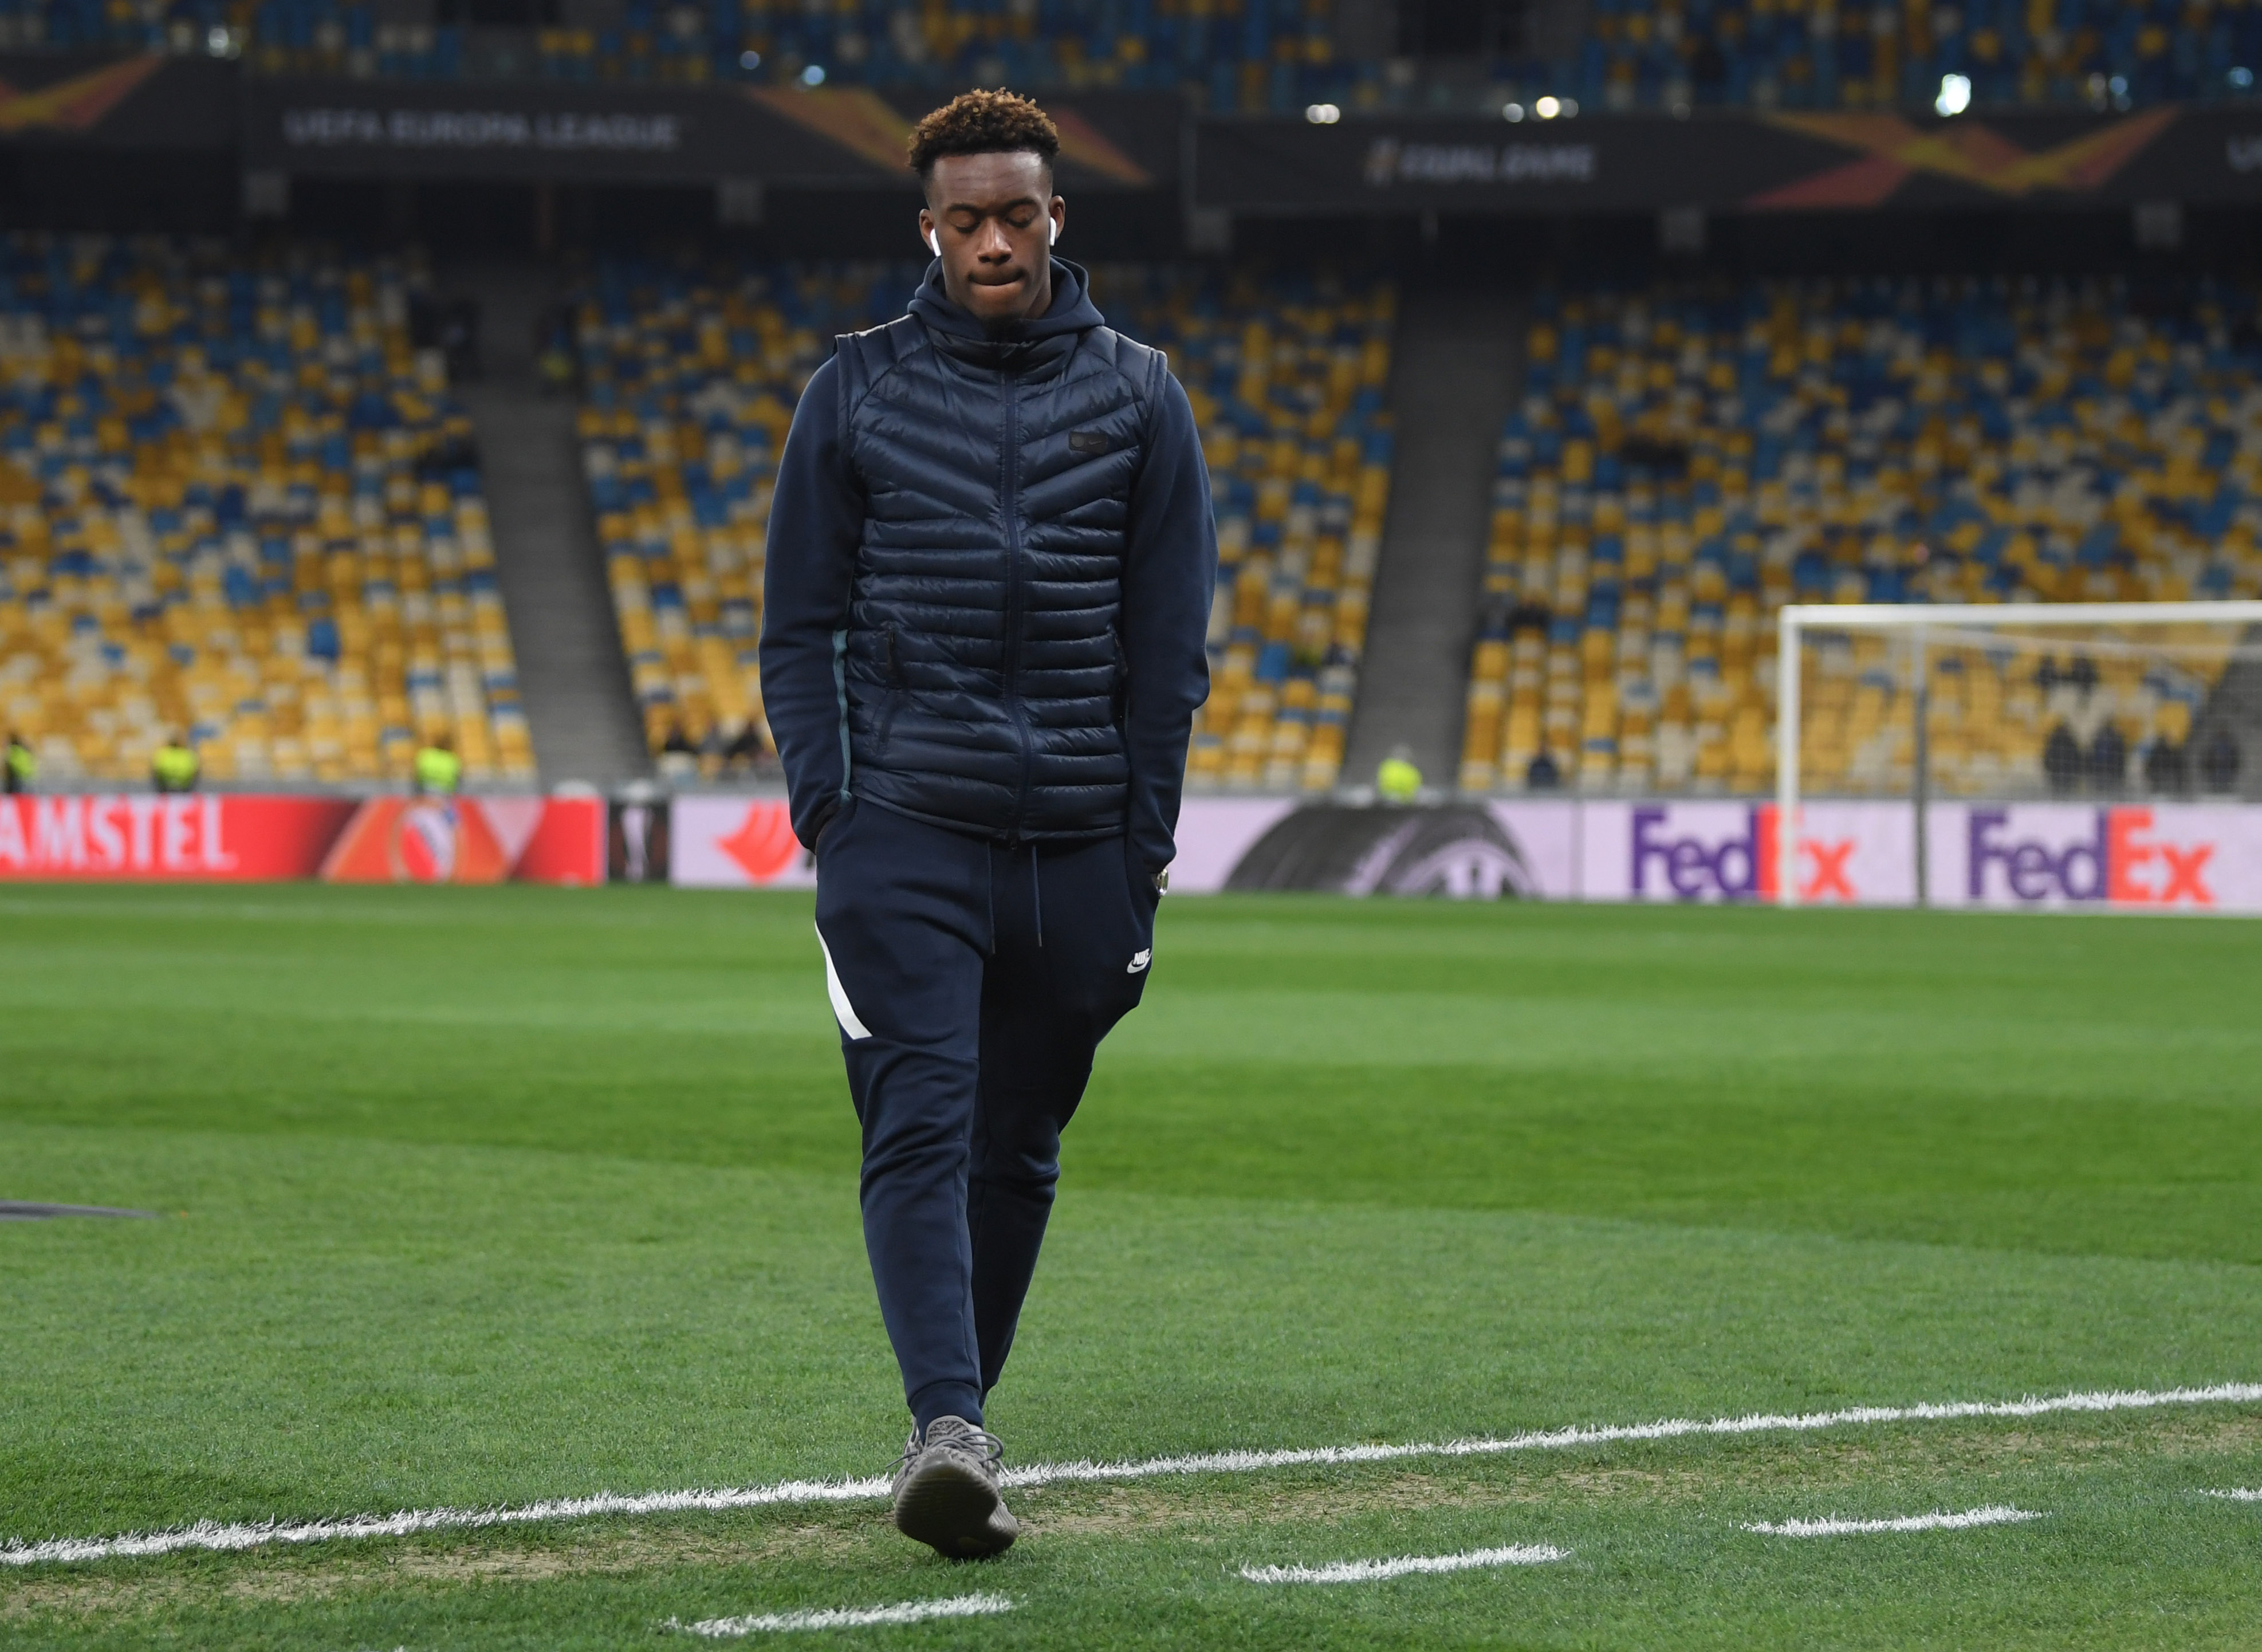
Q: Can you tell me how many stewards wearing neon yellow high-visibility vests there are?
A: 4